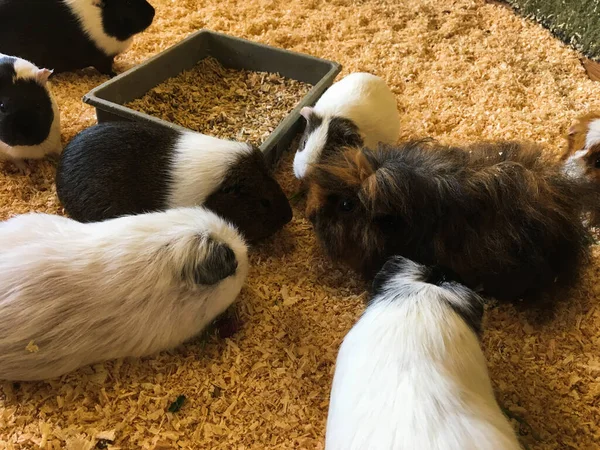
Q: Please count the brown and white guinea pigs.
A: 1